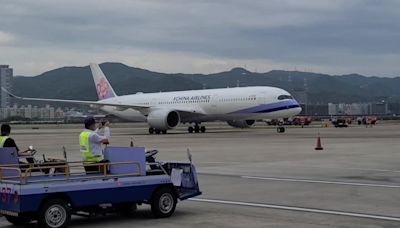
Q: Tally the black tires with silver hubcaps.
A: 2